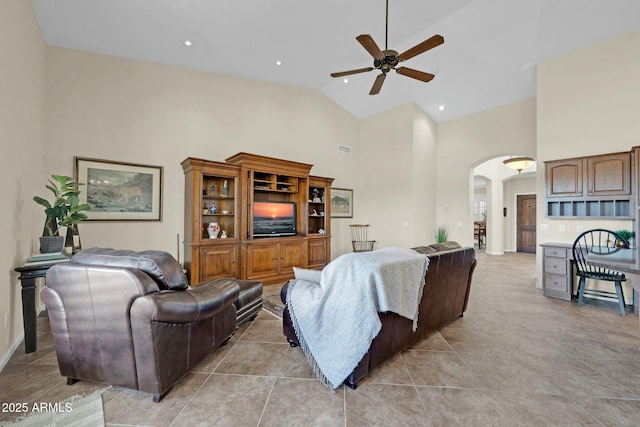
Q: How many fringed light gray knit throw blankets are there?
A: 1